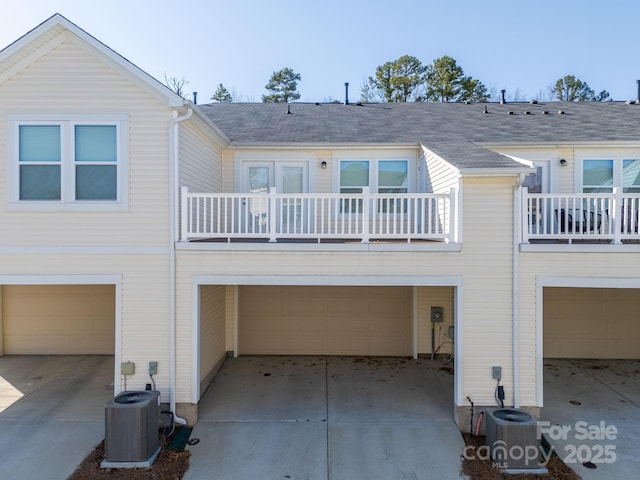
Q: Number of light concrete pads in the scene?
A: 2